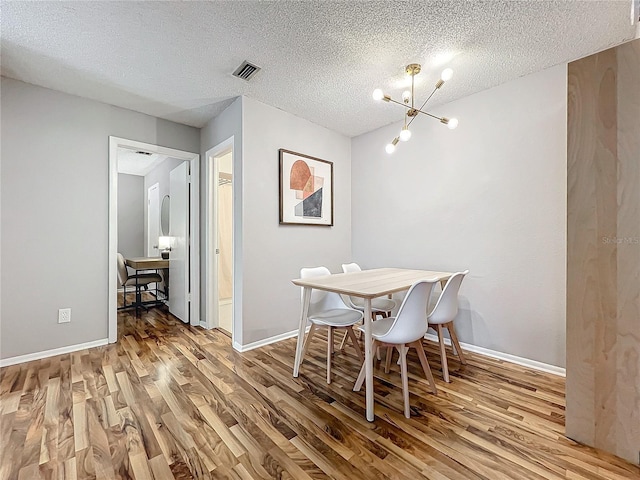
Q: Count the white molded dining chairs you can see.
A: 4